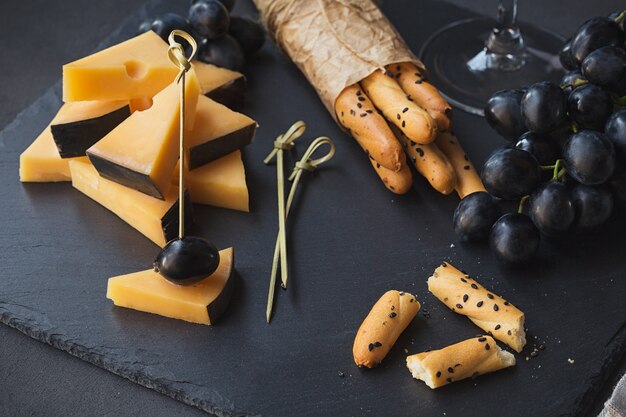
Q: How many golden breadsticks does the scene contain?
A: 9